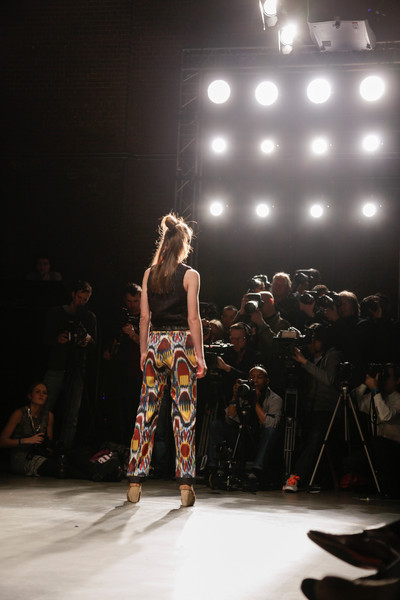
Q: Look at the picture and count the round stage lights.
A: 12